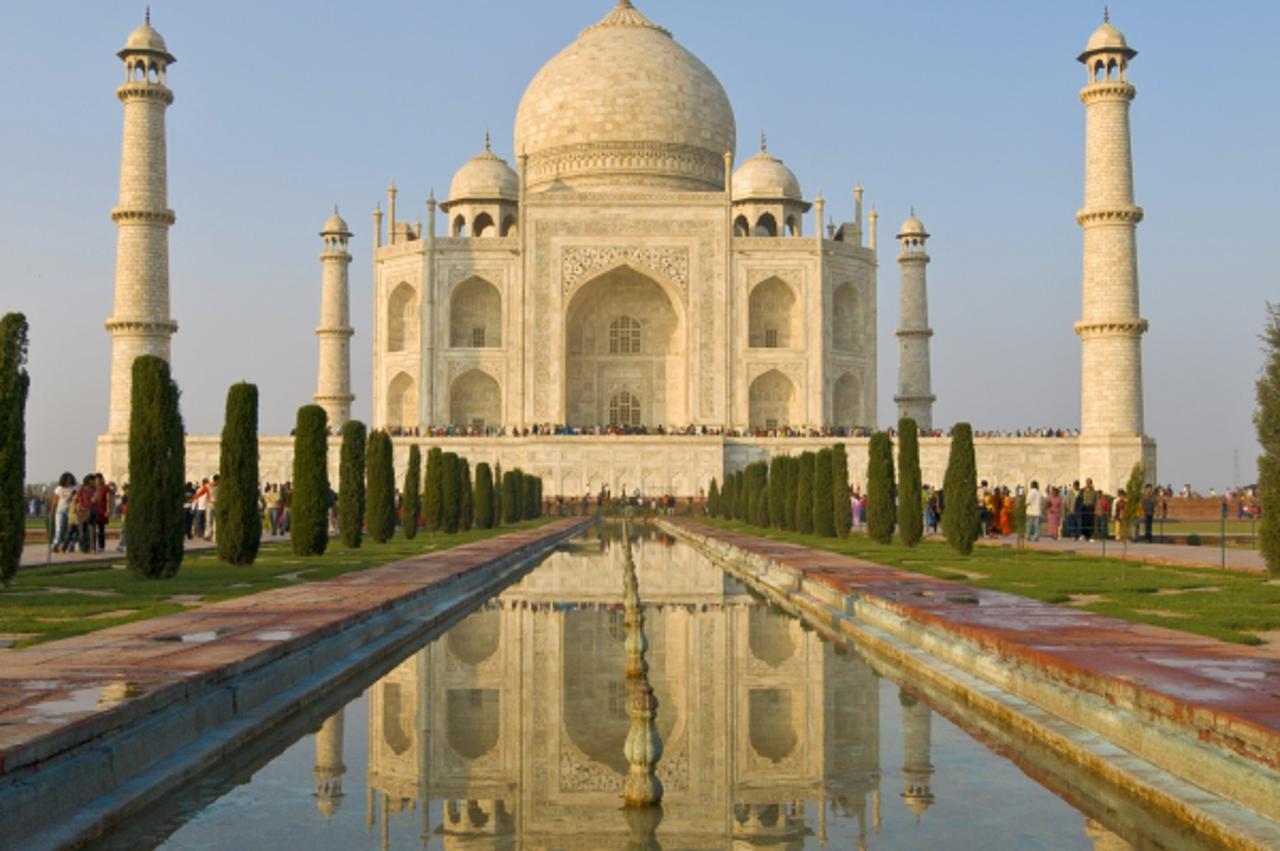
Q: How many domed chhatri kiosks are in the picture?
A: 6